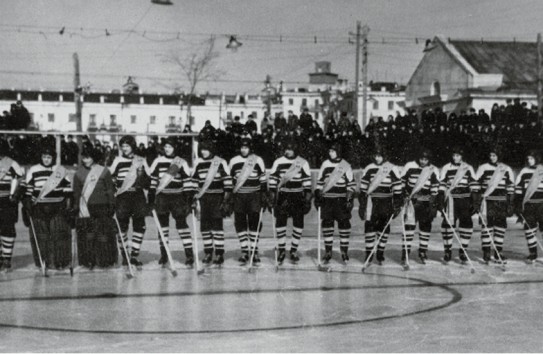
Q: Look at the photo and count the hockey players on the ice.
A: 14